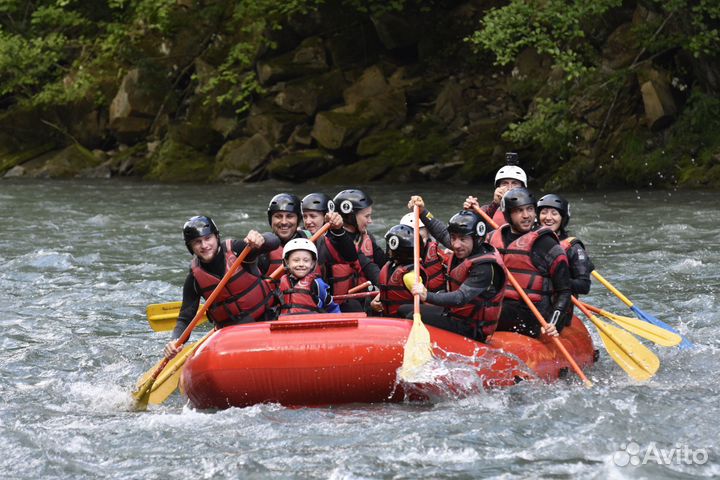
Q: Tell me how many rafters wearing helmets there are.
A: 11